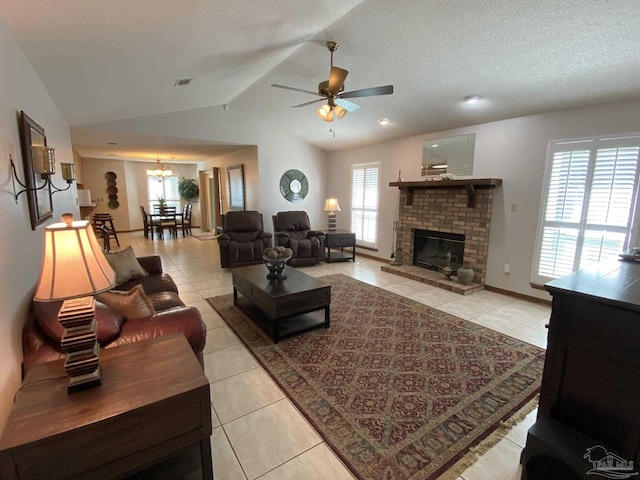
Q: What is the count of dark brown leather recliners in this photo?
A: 2